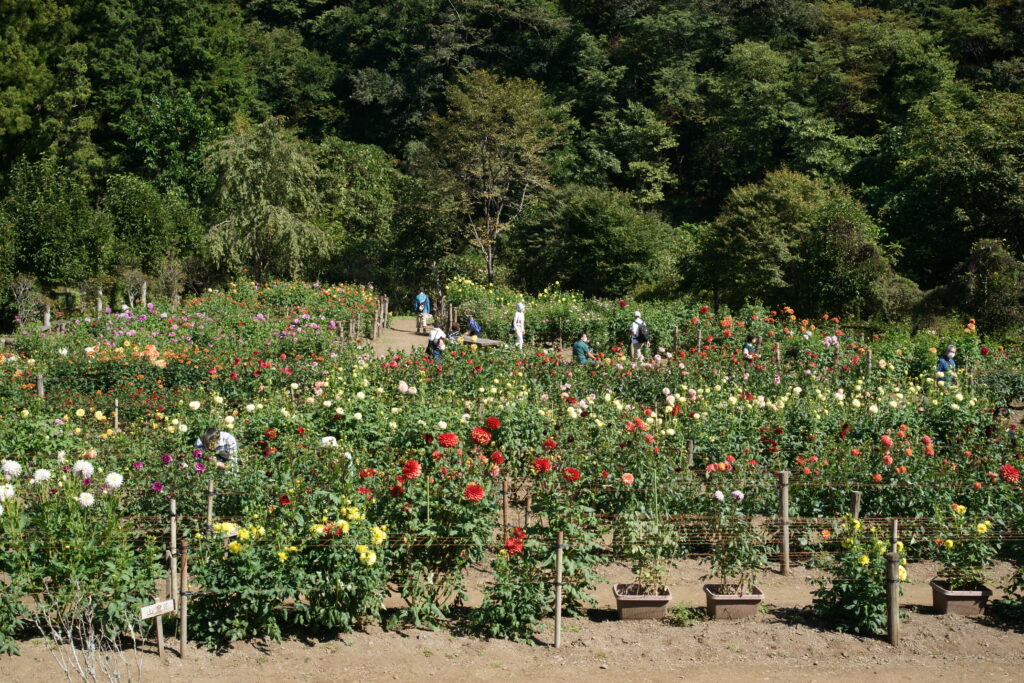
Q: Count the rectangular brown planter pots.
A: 3